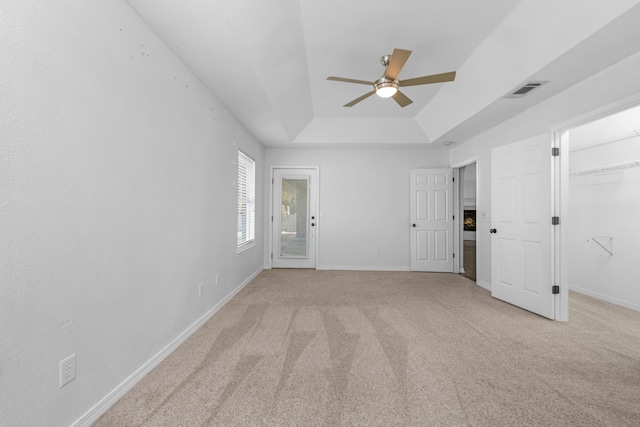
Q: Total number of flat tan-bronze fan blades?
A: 5